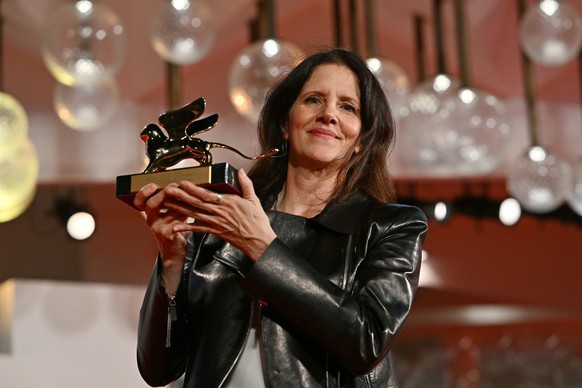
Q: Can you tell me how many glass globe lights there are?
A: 12